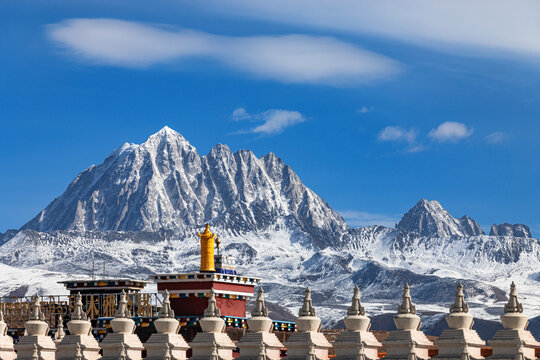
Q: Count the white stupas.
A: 12